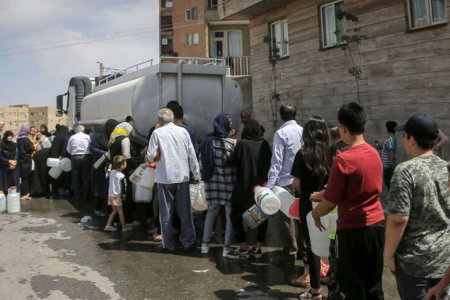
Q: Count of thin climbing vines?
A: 2